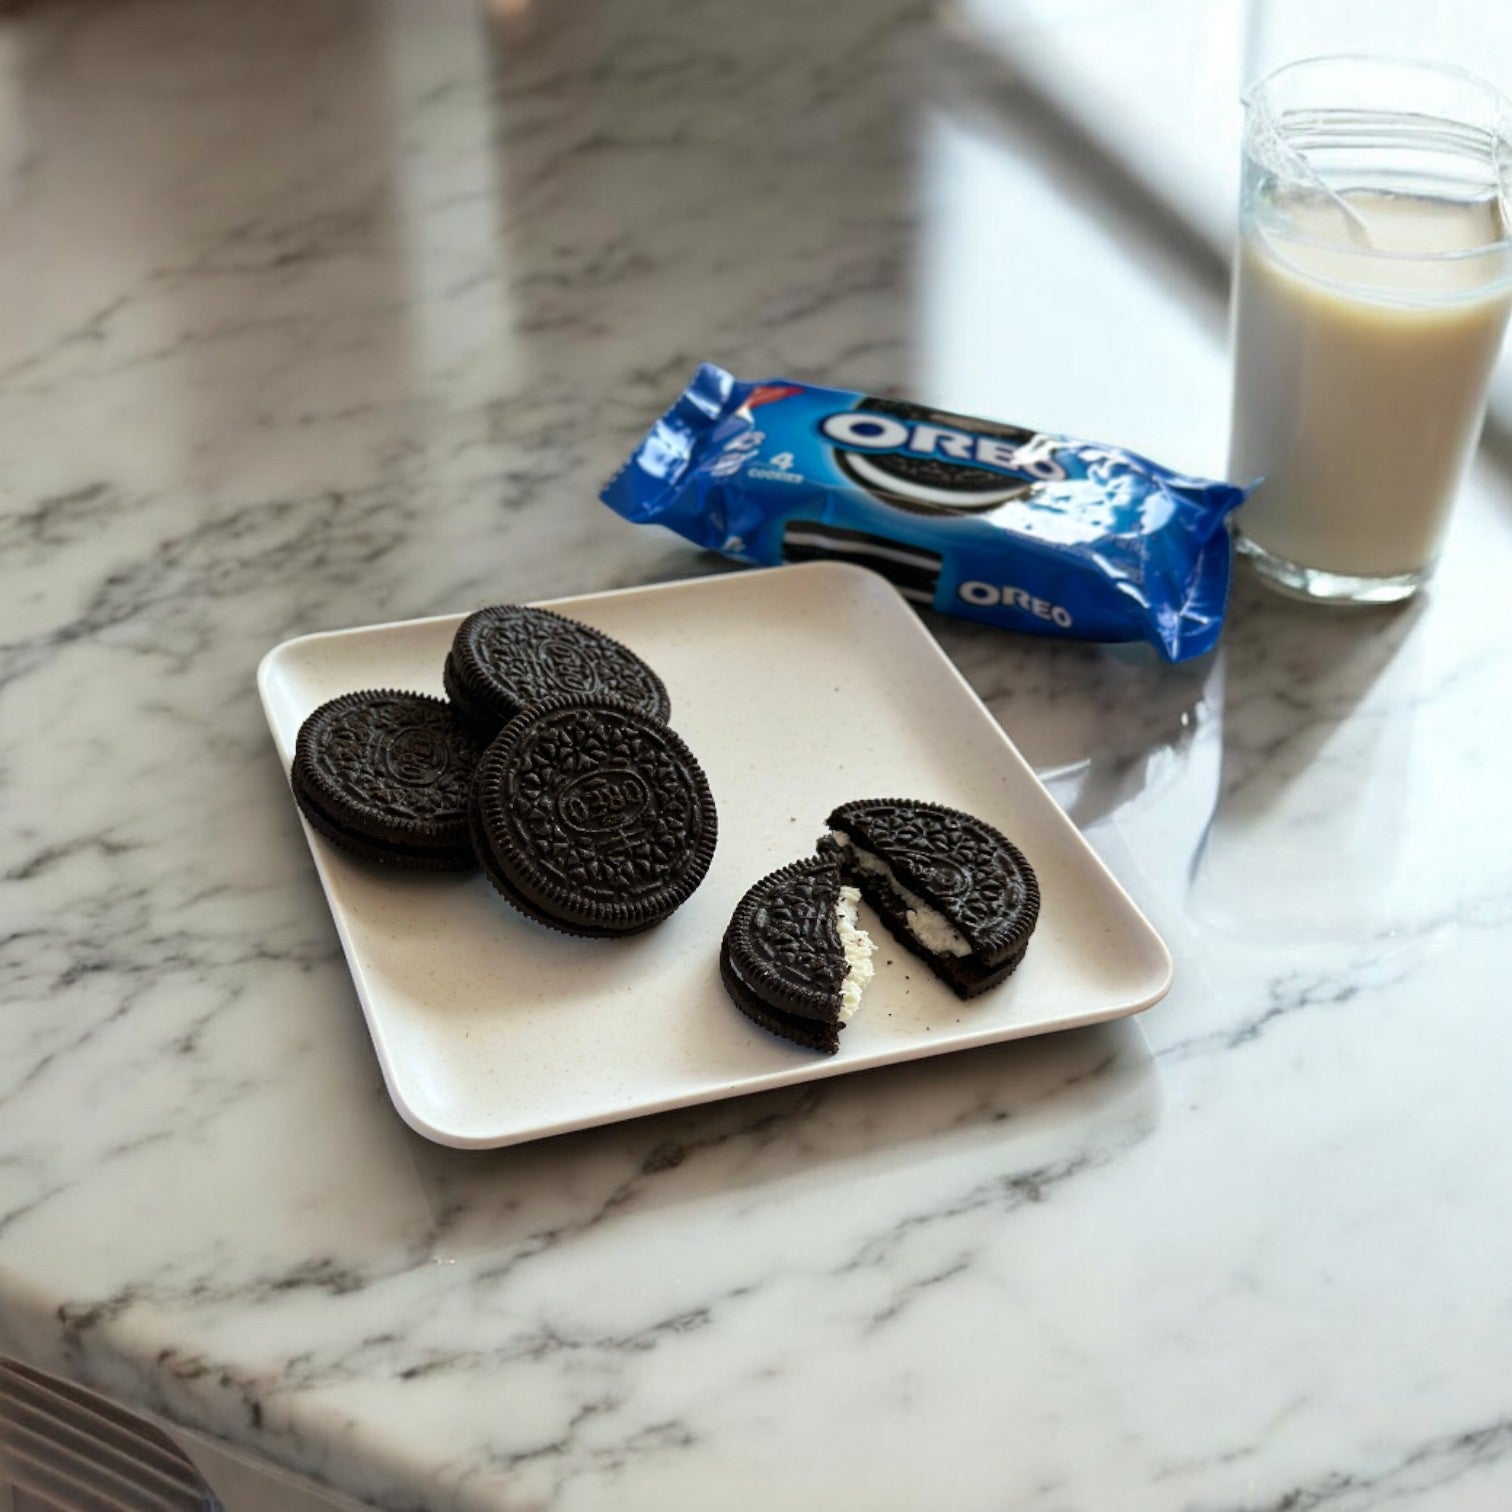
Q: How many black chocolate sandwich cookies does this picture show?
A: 4